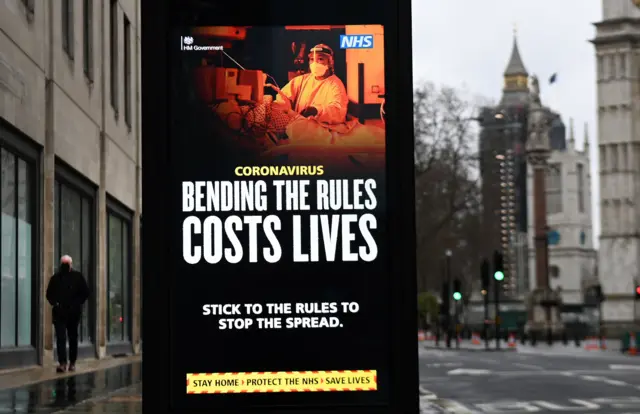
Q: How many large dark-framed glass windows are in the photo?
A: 3